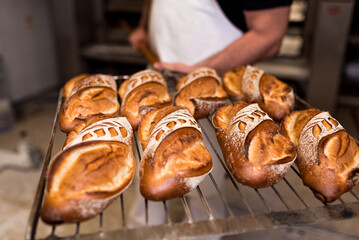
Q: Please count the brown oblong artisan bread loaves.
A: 8